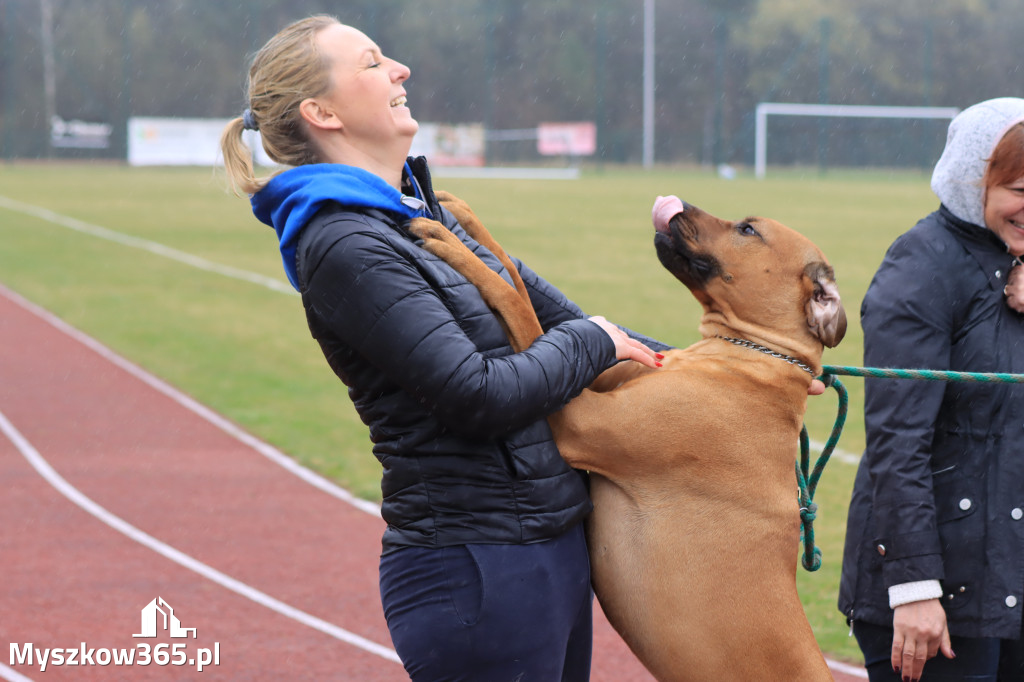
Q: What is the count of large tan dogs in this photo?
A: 1